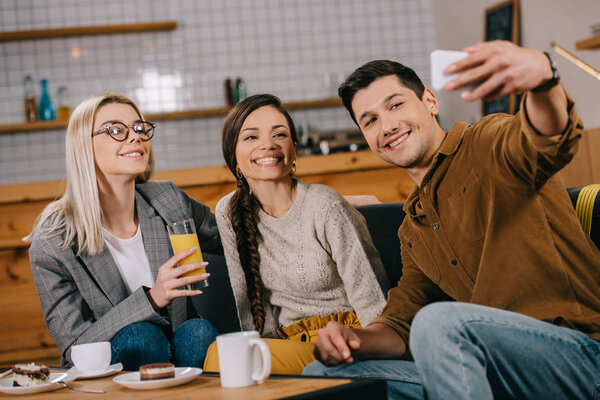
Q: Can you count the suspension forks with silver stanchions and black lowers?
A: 0